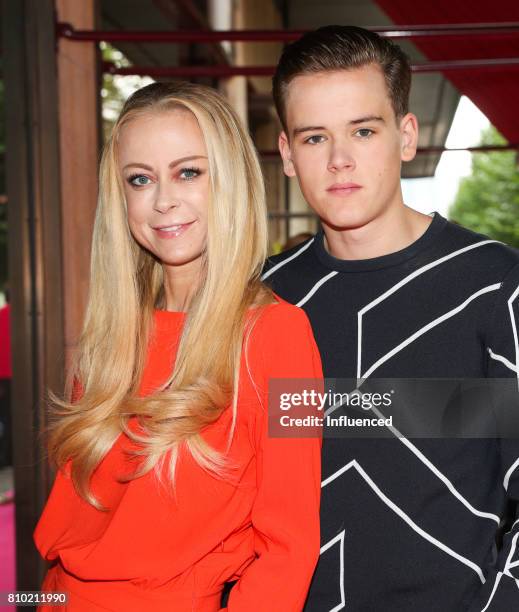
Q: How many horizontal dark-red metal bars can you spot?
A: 3